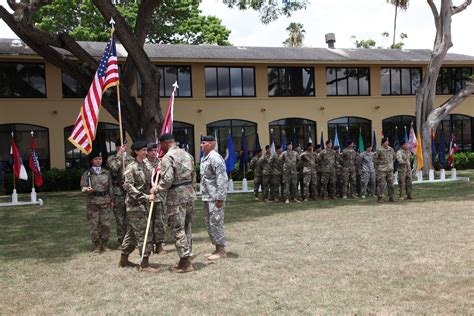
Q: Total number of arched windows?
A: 8